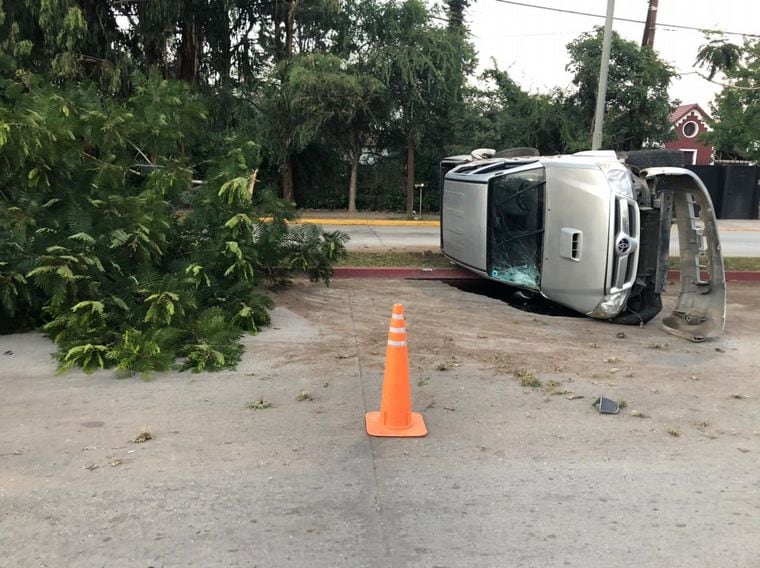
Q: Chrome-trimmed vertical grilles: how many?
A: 1